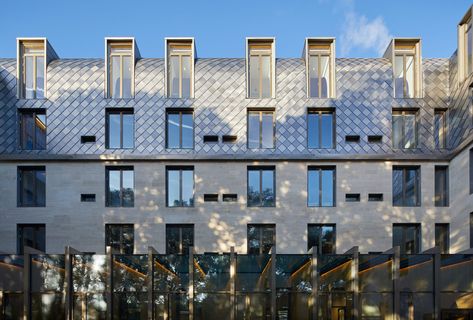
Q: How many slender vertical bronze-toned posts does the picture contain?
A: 11